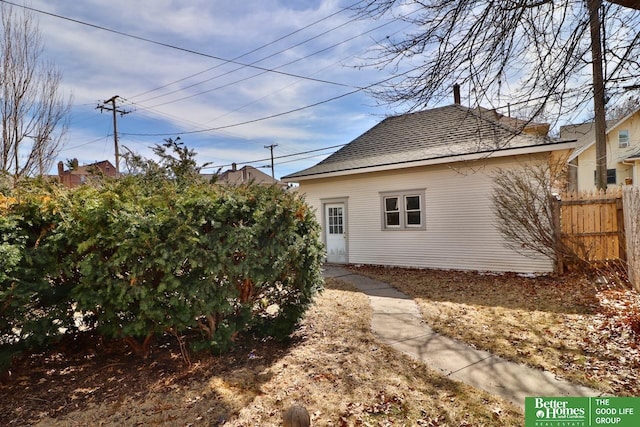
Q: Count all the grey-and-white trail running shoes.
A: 0